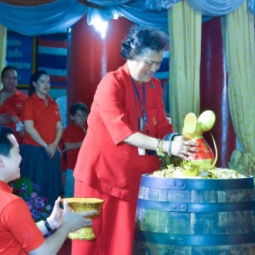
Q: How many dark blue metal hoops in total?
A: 3